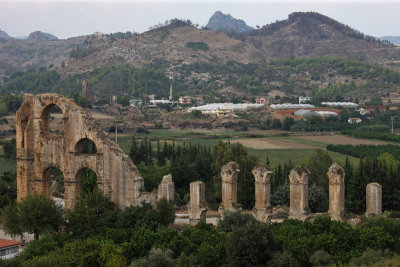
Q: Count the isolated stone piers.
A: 6